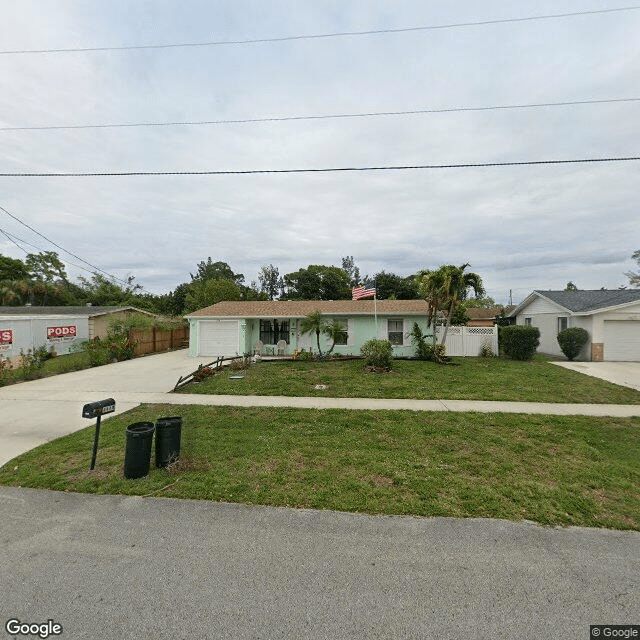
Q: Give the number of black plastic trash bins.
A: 2